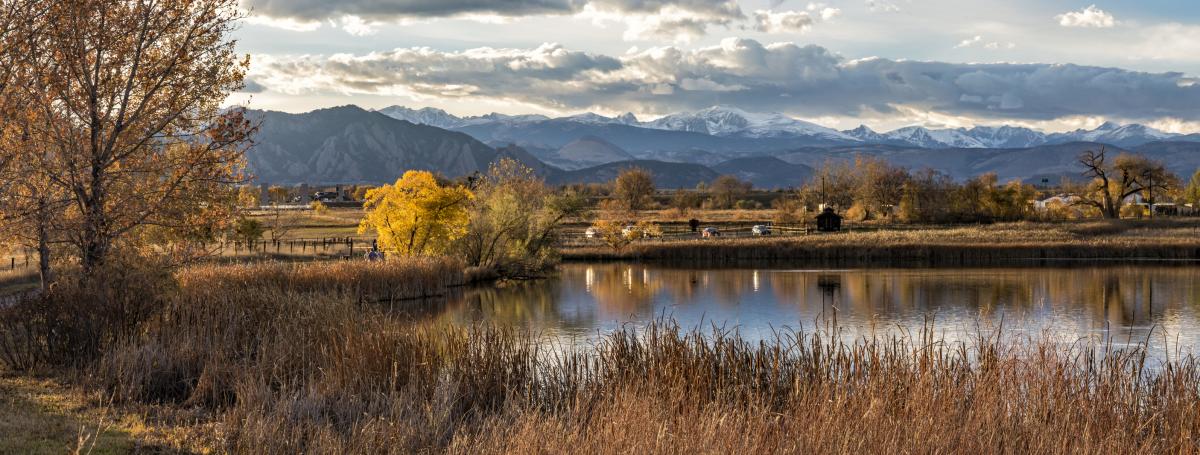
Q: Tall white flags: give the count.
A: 0